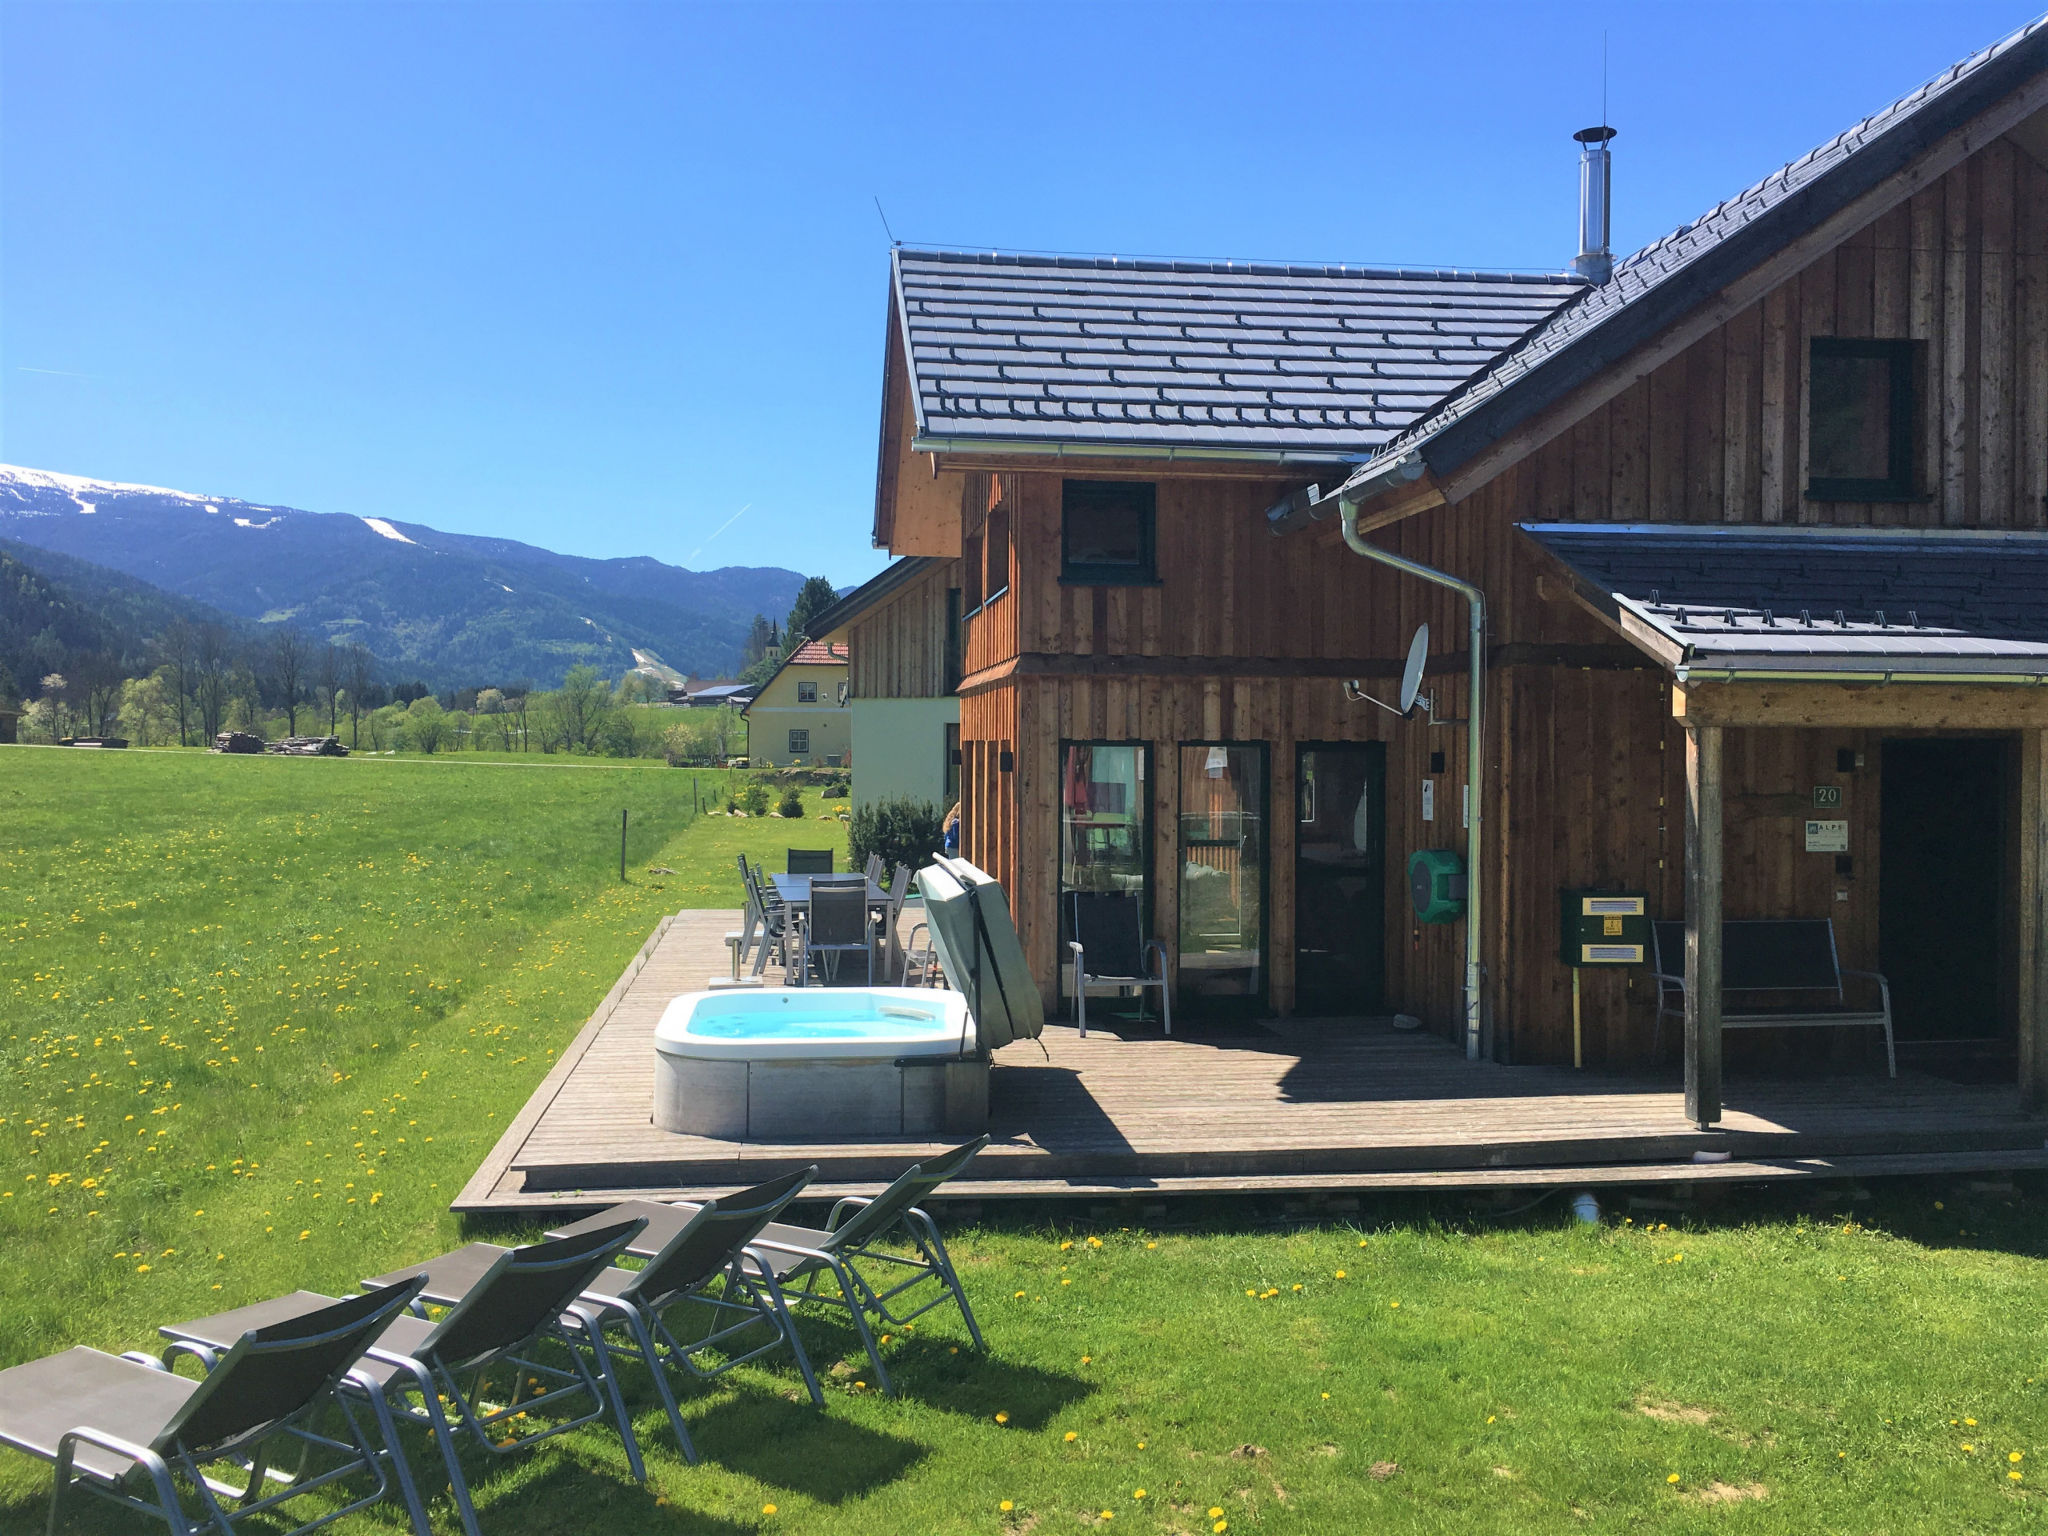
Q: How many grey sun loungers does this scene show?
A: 4